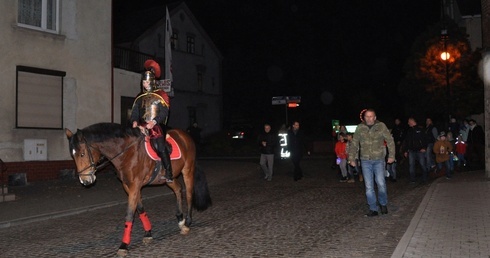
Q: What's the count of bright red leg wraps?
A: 2